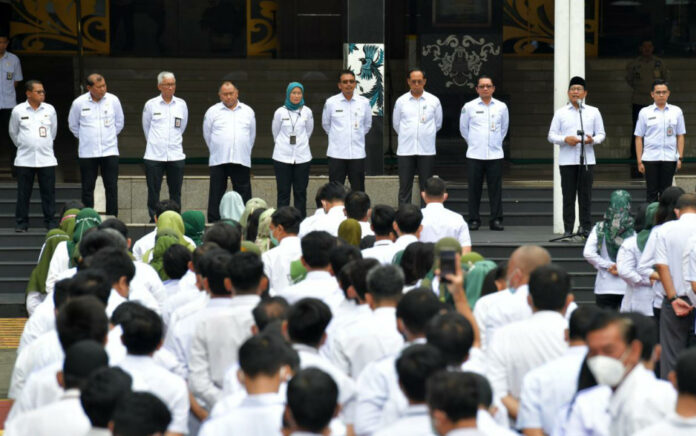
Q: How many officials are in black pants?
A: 10